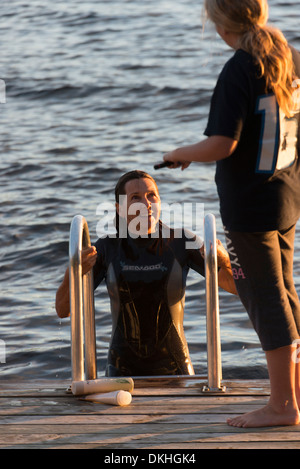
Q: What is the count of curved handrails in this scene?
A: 2